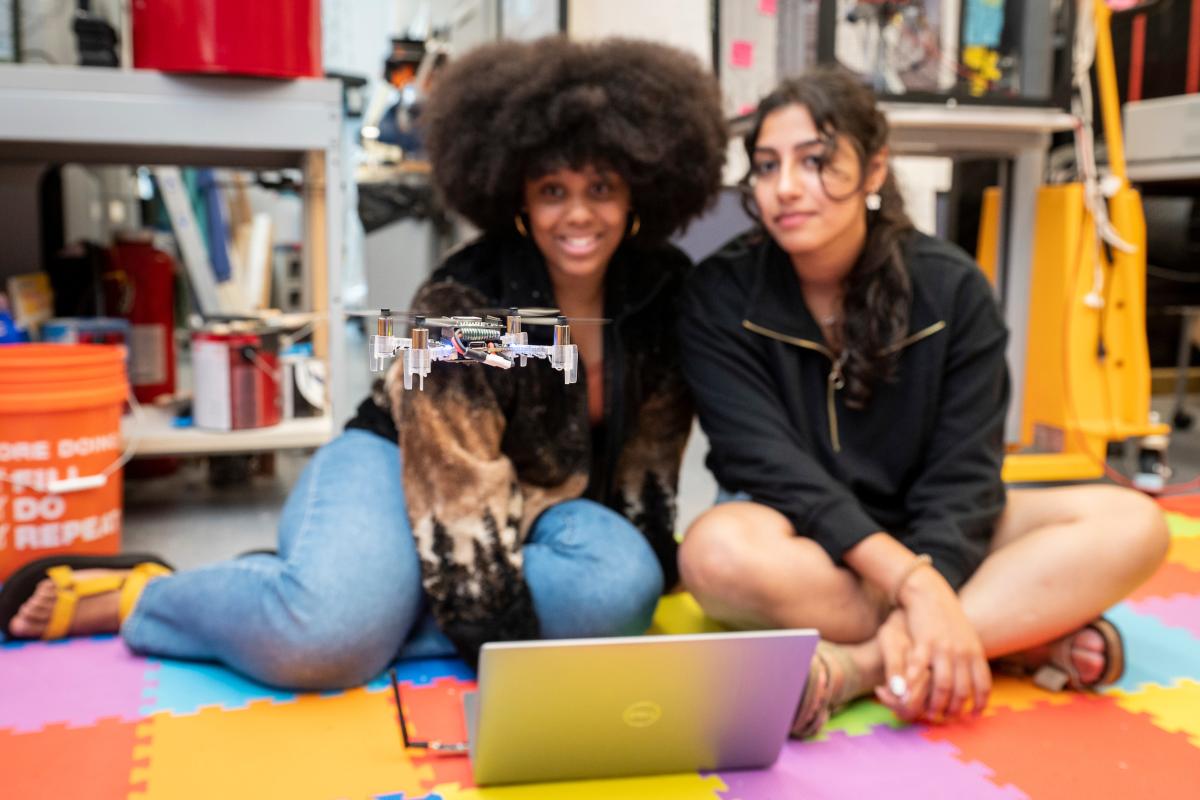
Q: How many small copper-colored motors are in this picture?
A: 4